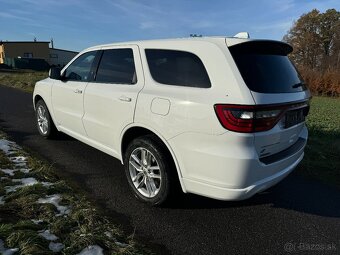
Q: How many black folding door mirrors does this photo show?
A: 1